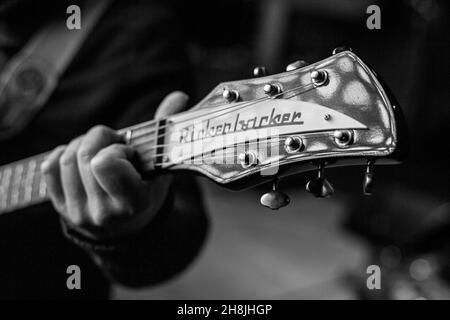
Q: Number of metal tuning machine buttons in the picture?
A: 6